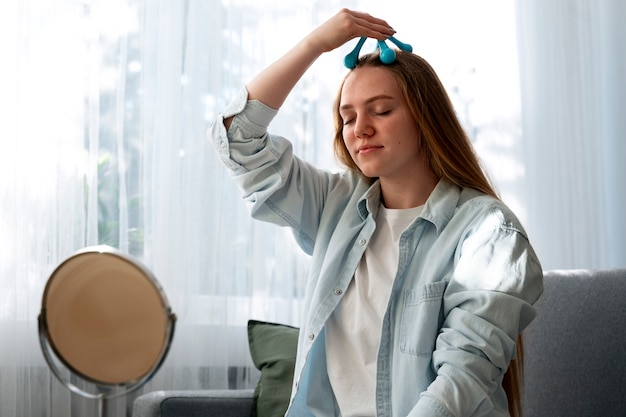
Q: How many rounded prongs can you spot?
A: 3